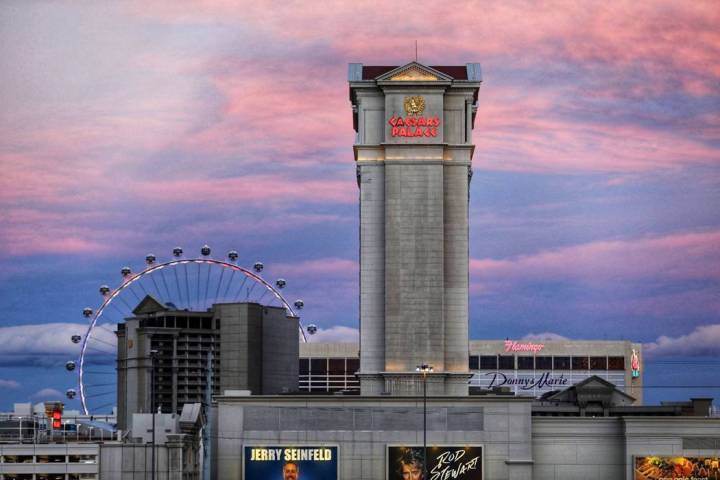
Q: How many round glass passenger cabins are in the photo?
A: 14